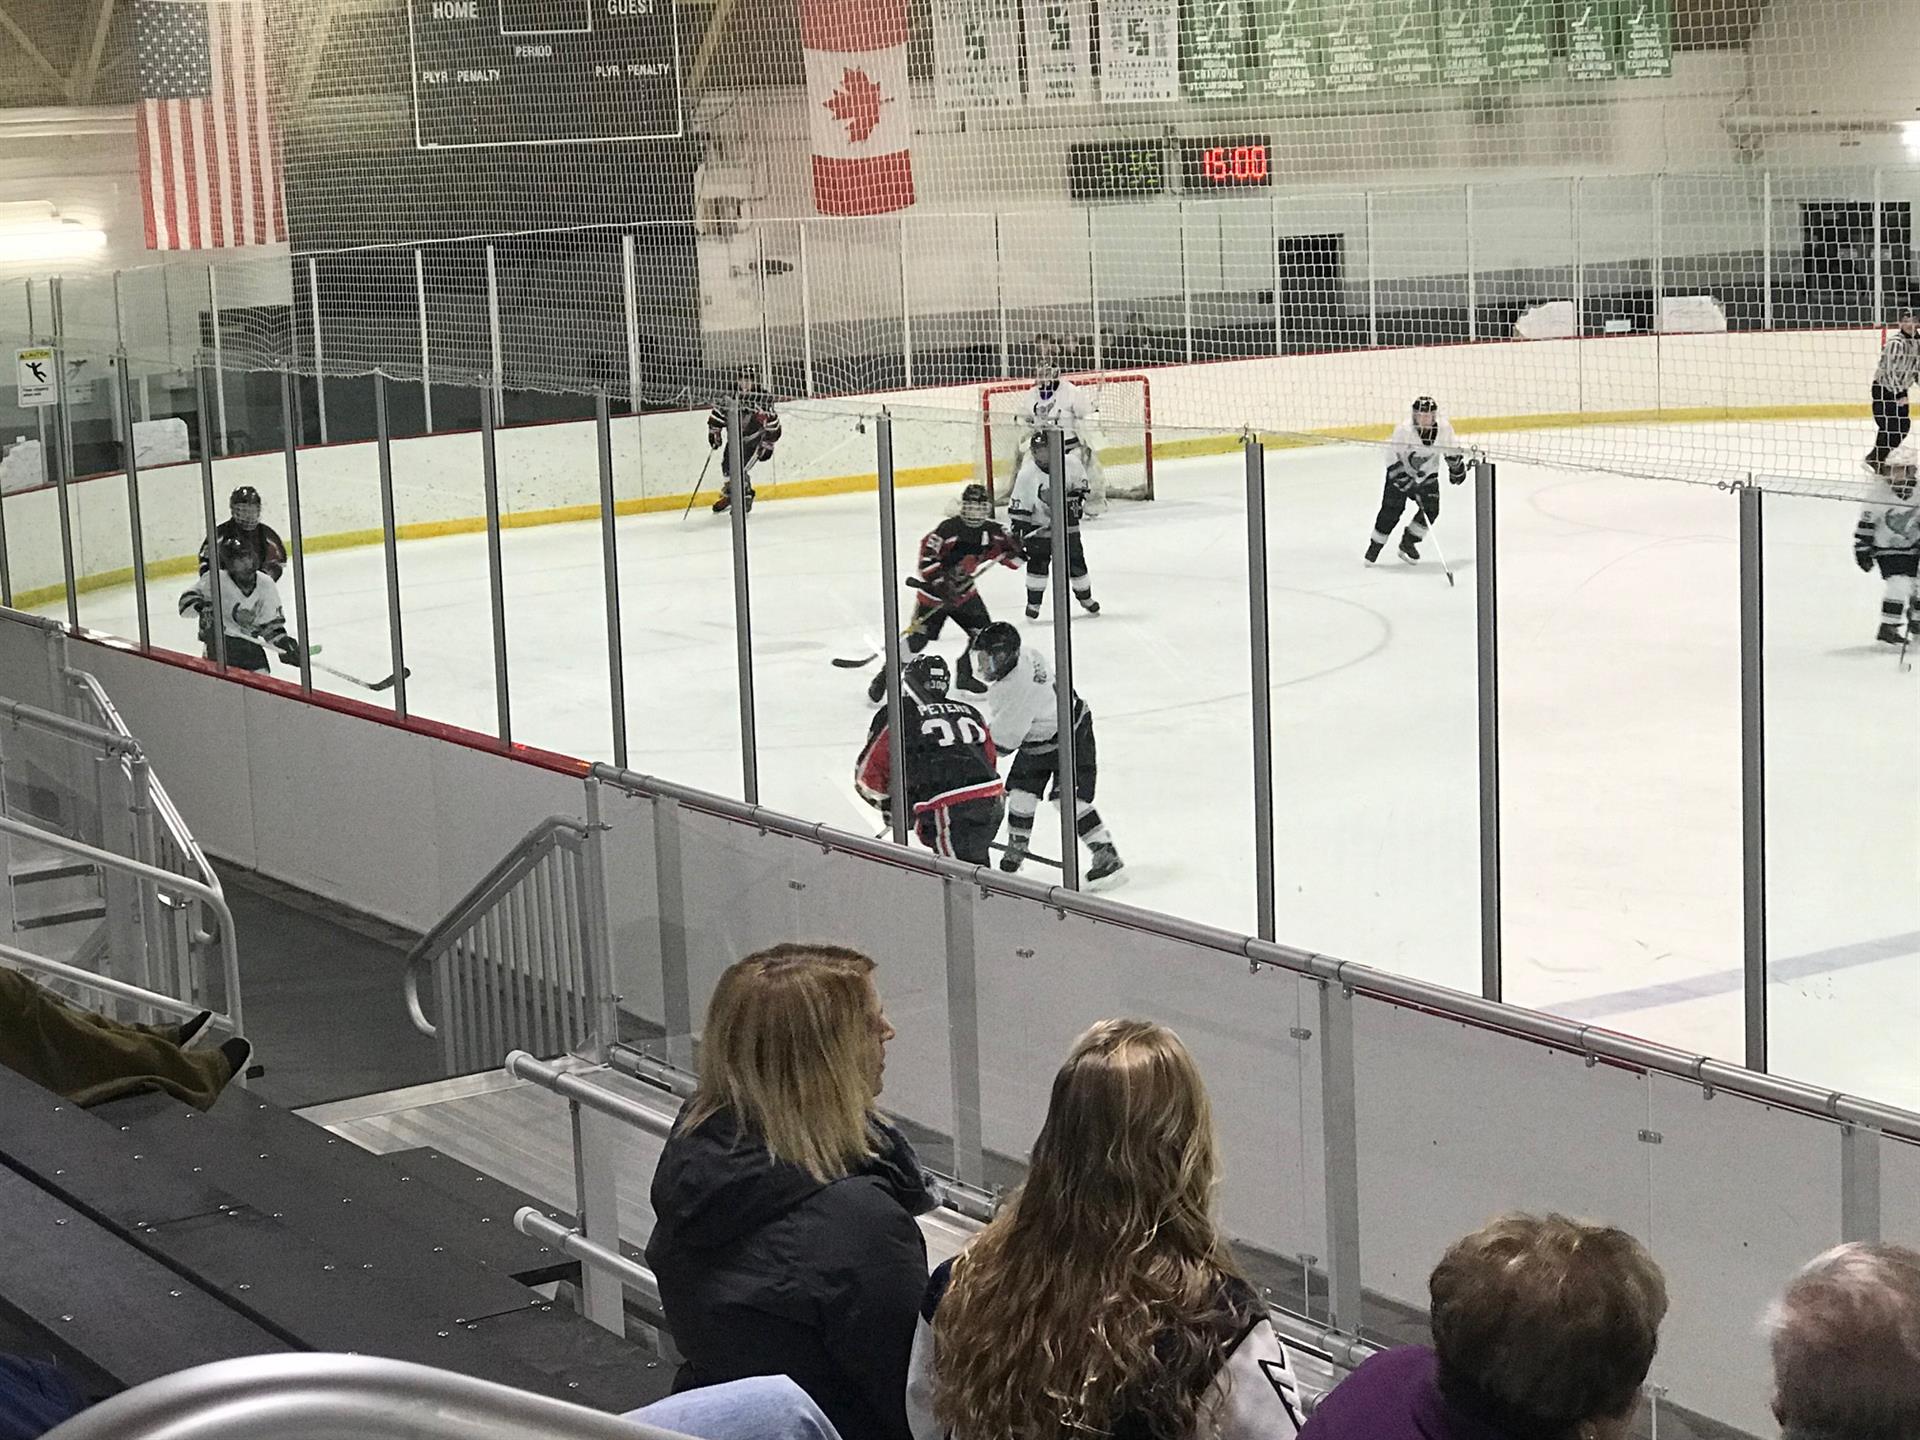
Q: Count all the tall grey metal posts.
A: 14